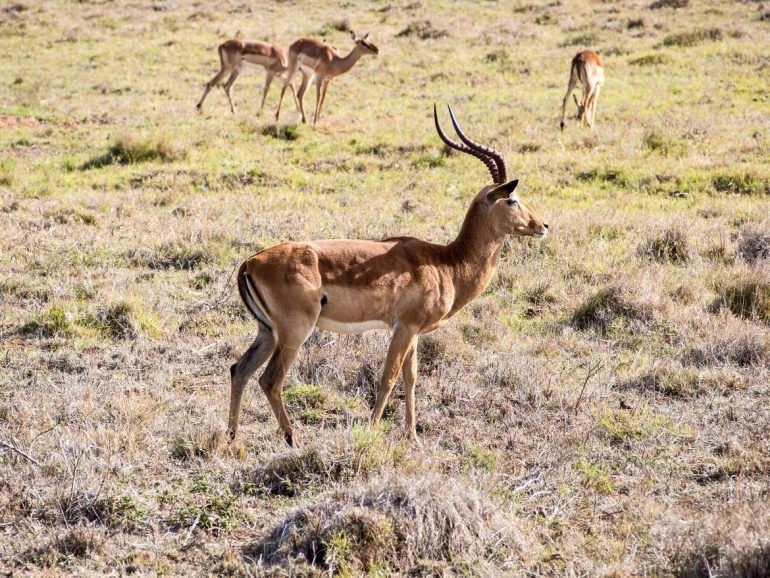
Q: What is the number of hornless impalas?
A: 3